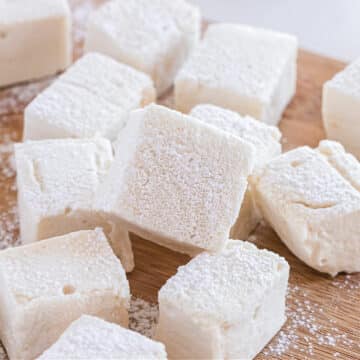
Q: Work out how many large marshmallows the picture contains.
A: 12